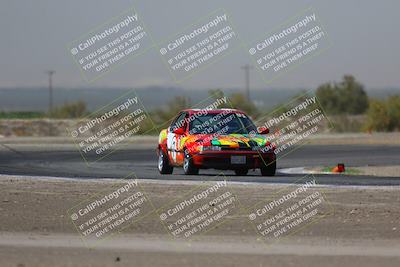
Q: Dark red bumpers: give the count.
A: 1